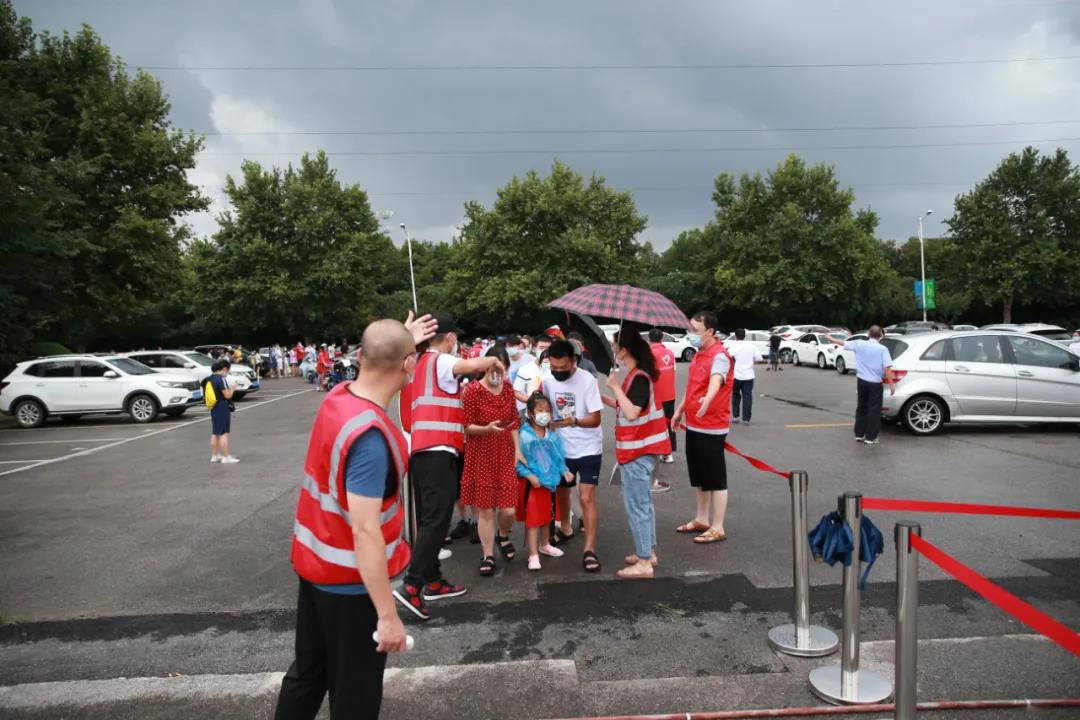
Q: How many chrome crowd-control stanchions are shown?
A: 3